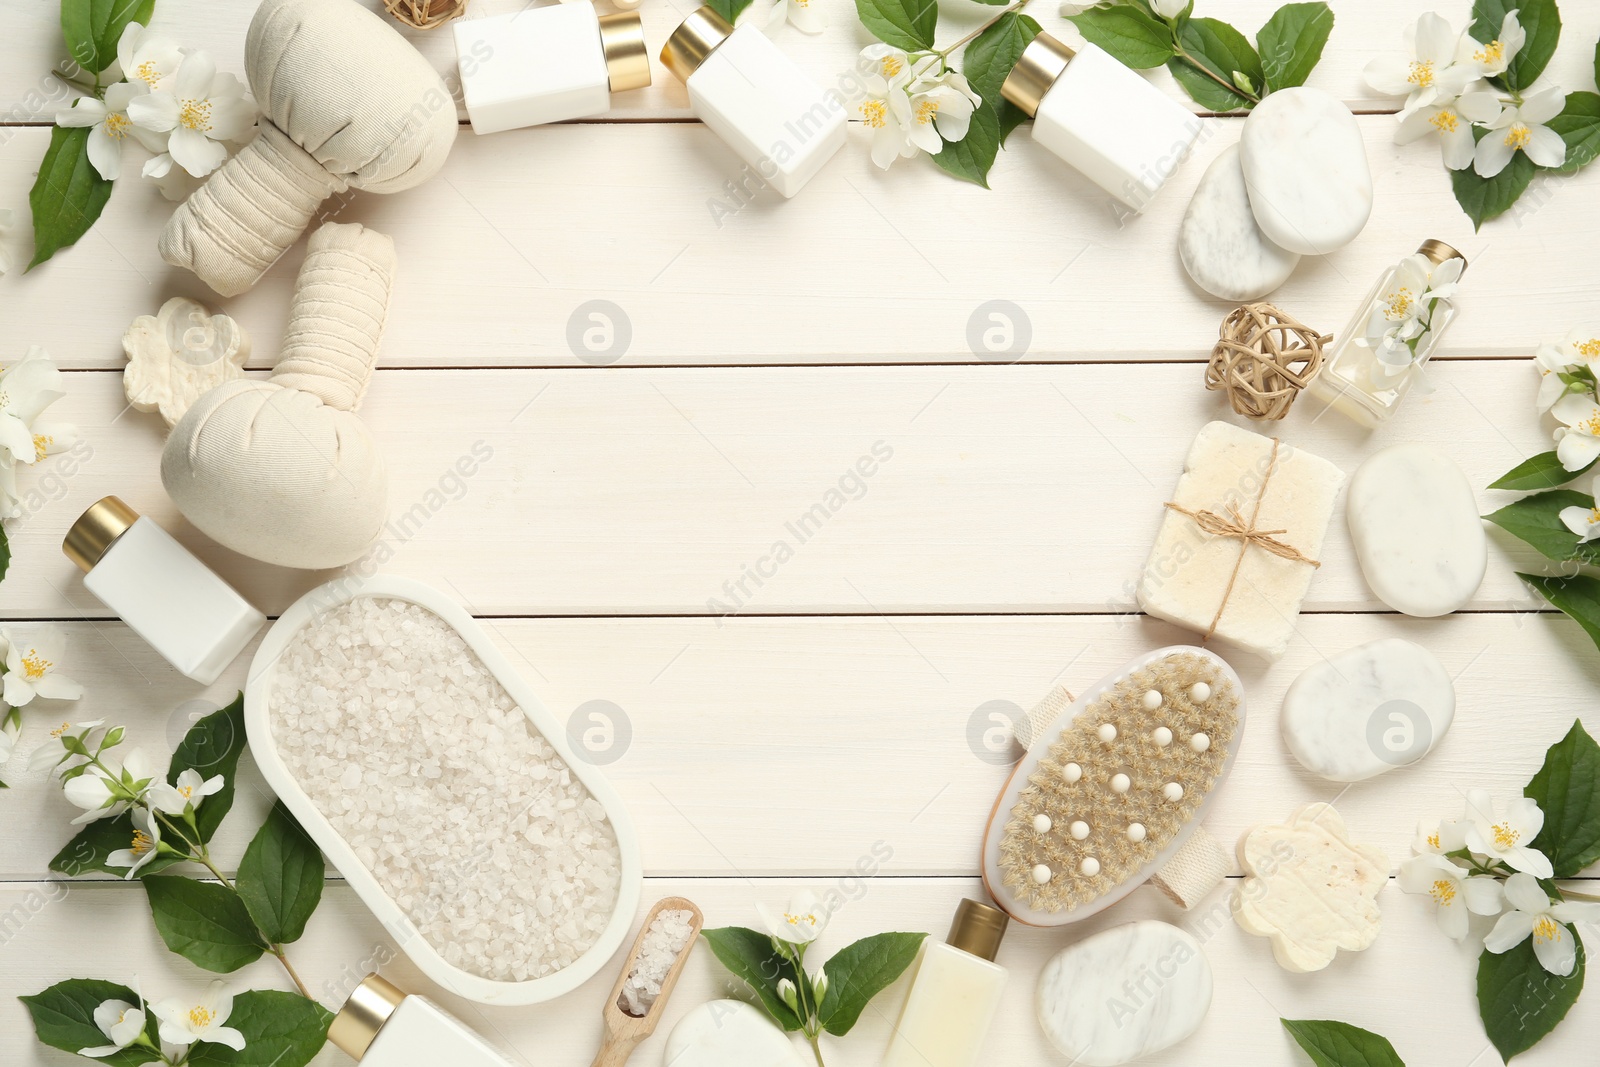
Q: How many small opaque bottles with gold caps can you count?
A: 5